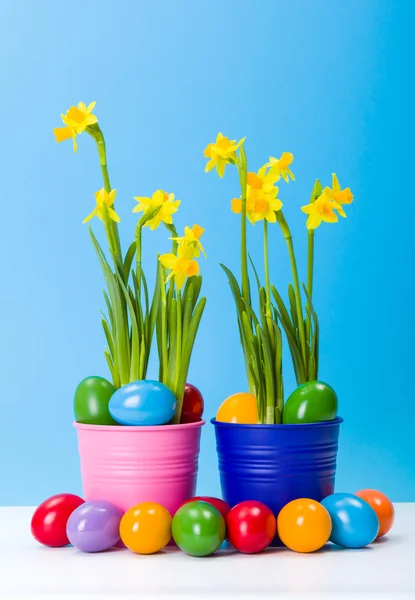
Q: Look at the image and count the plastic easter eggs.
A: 14